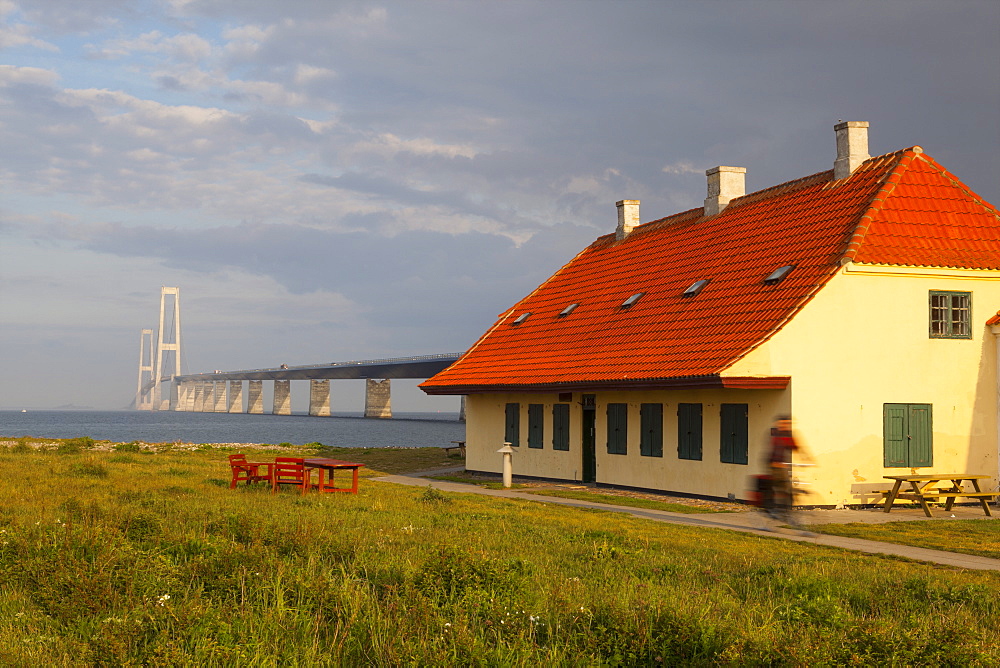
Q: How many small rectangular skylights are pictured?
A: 5